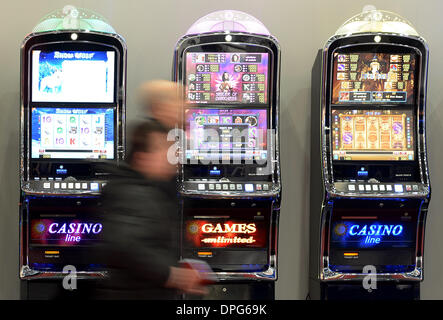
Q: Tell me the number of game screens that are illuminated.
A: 6